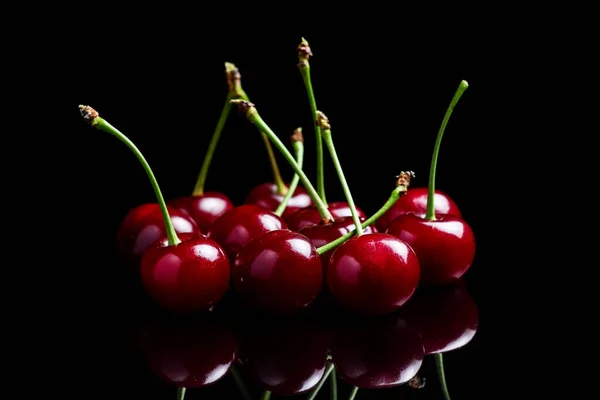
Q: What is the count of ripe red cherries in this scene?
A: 11